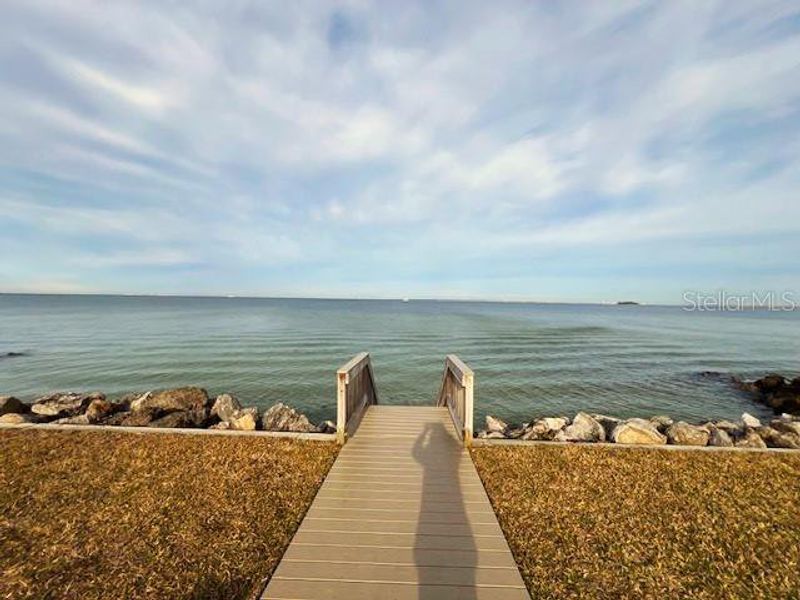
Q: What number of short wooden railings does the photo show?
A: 2